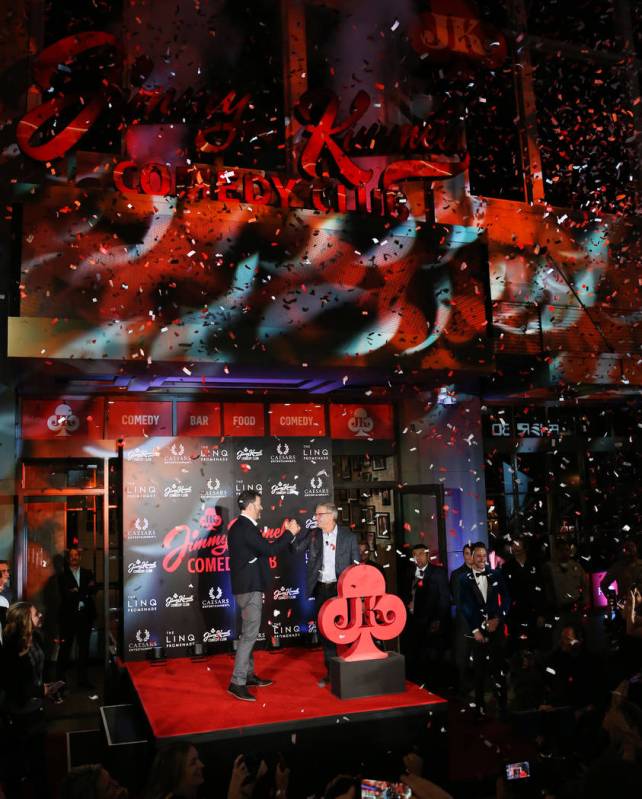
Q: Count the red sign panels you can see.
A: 6